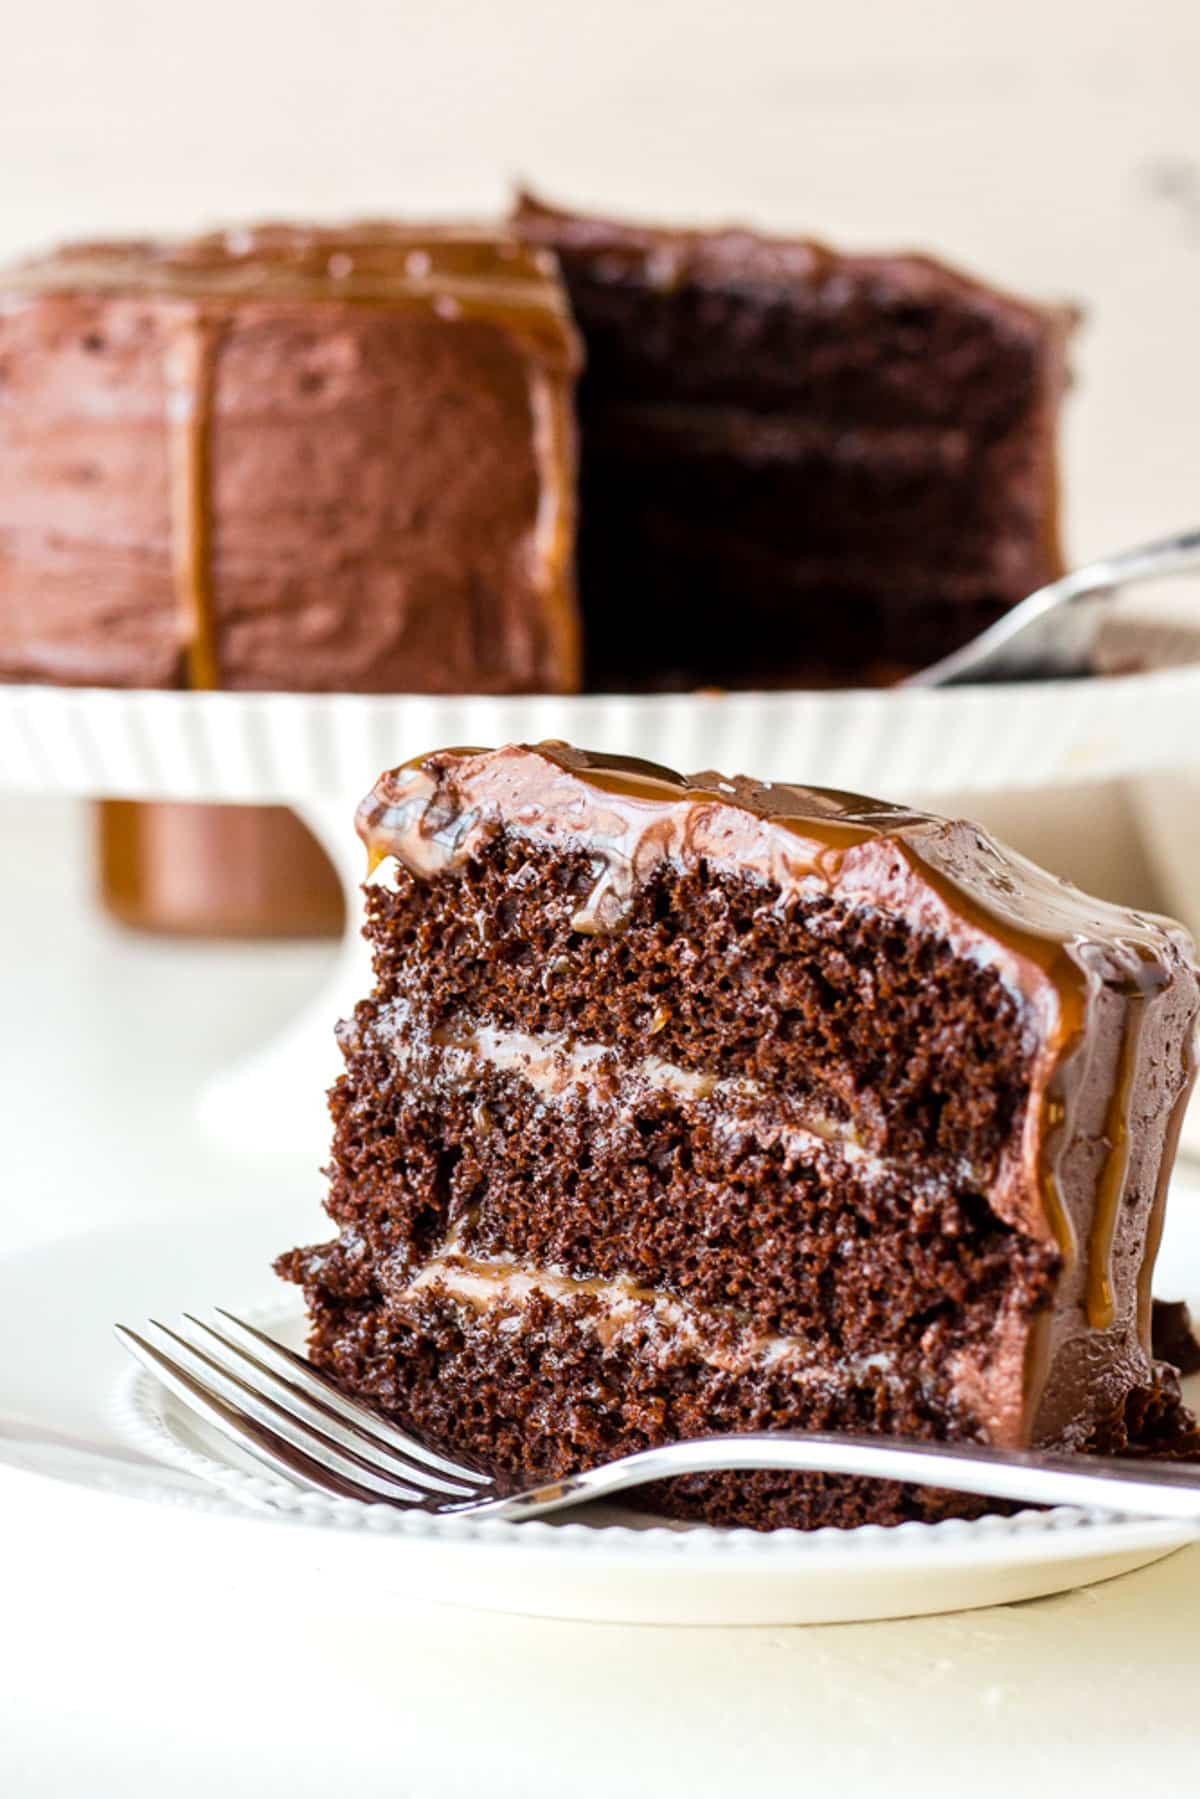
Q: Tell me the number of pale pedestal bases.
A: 1